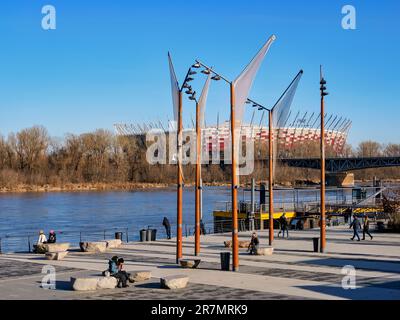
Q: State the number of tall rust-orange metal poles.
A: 5